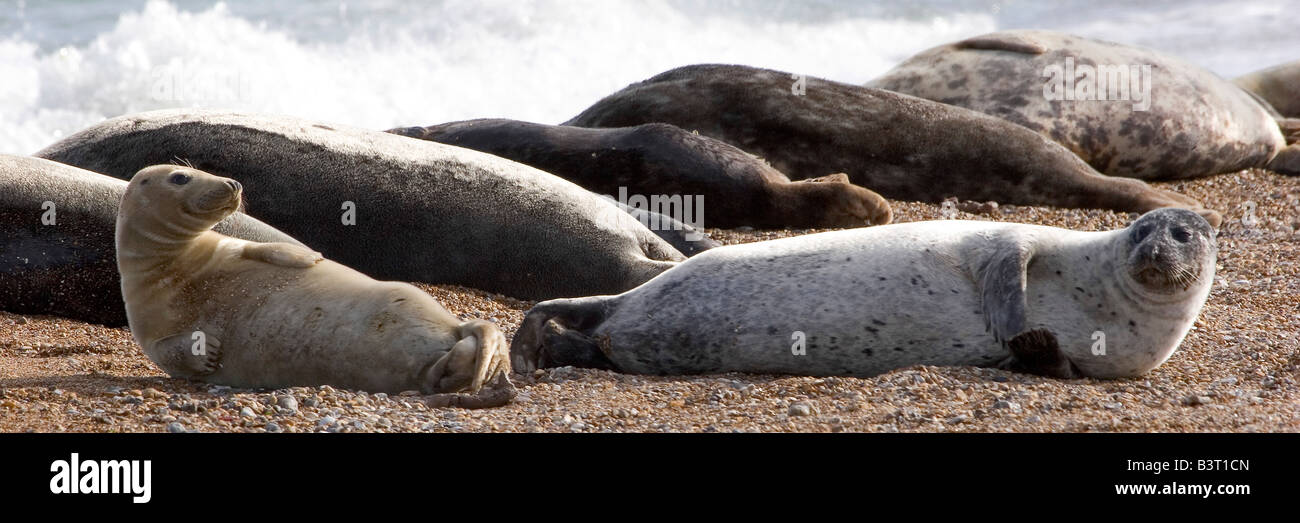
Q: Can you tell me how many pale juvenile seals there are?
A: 2